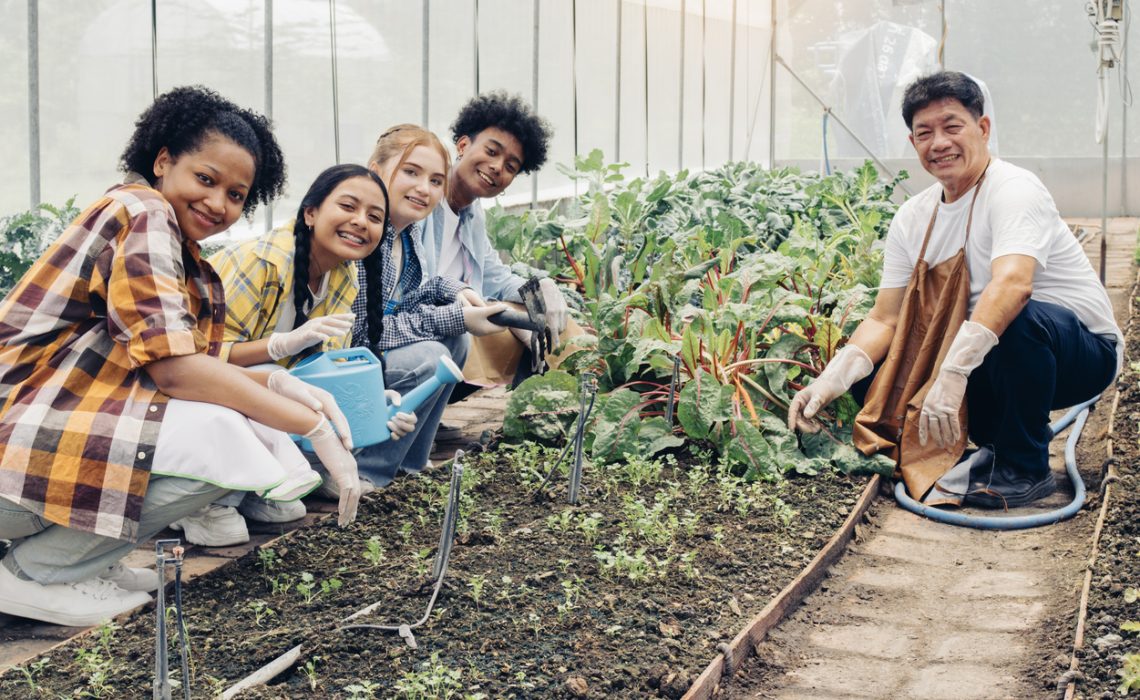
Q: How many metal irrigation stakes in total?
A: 4